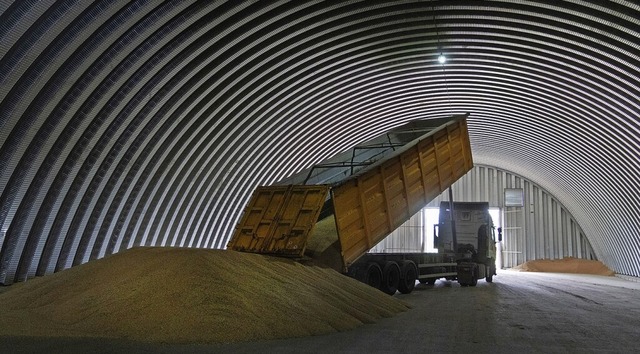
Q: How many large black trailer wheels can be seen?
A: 3